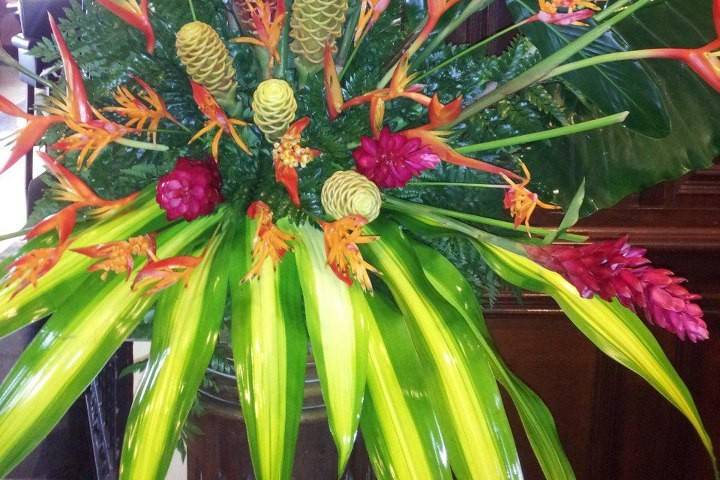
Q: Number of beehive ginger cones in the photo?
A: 4